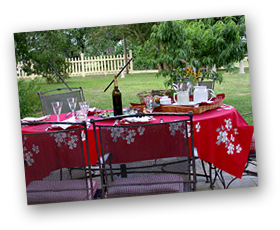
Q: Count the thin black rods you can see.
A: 2